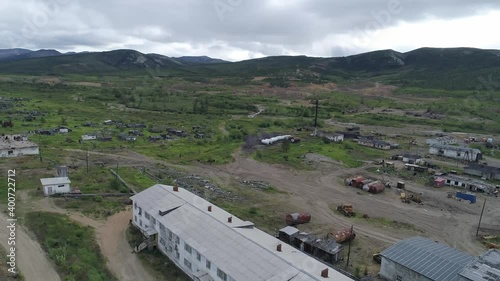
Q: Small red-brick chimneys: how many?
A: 5